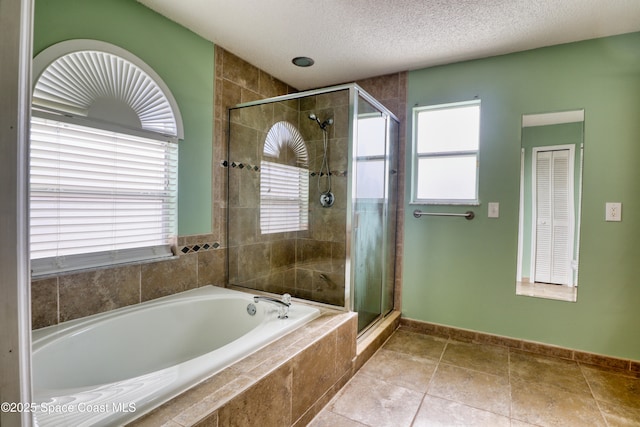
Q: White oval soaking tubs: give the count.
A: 1